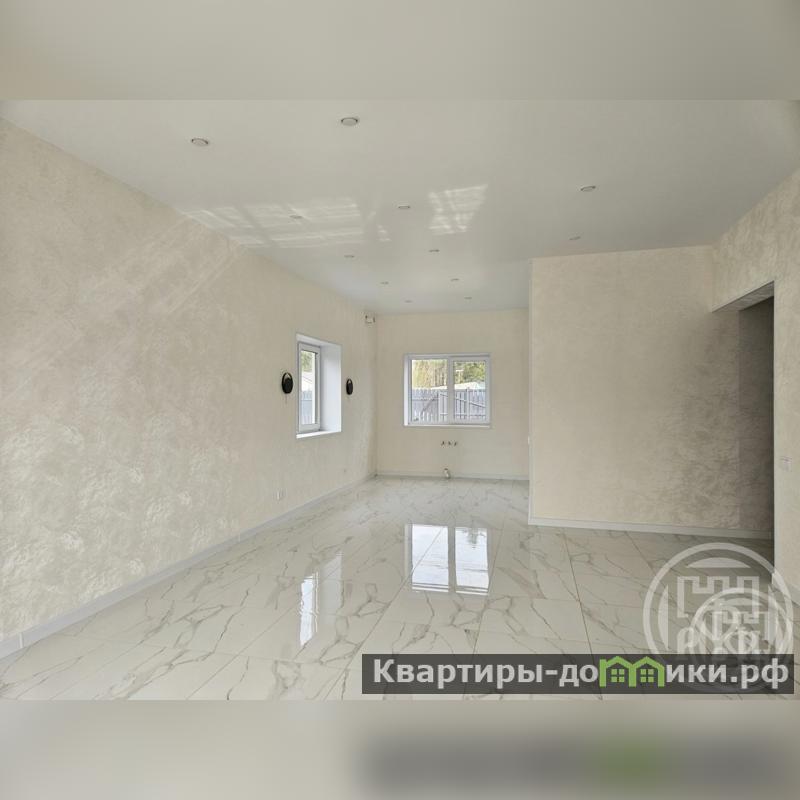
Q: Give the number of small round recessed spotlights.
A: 12